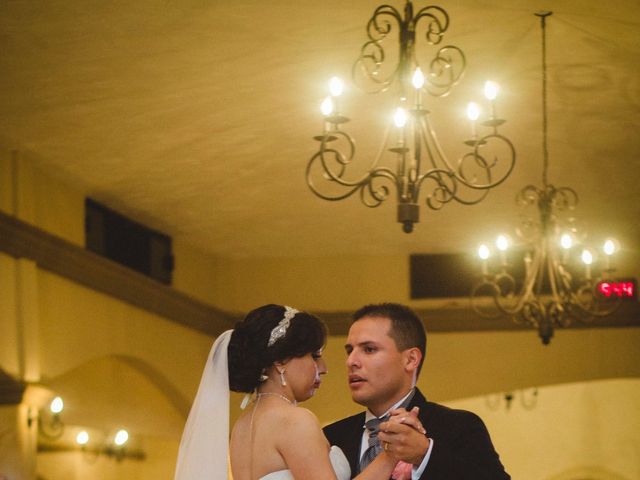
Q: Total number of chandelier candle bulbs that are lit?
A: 11